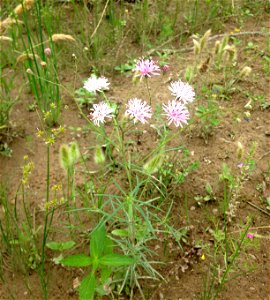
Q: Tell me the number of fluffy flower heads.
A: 6